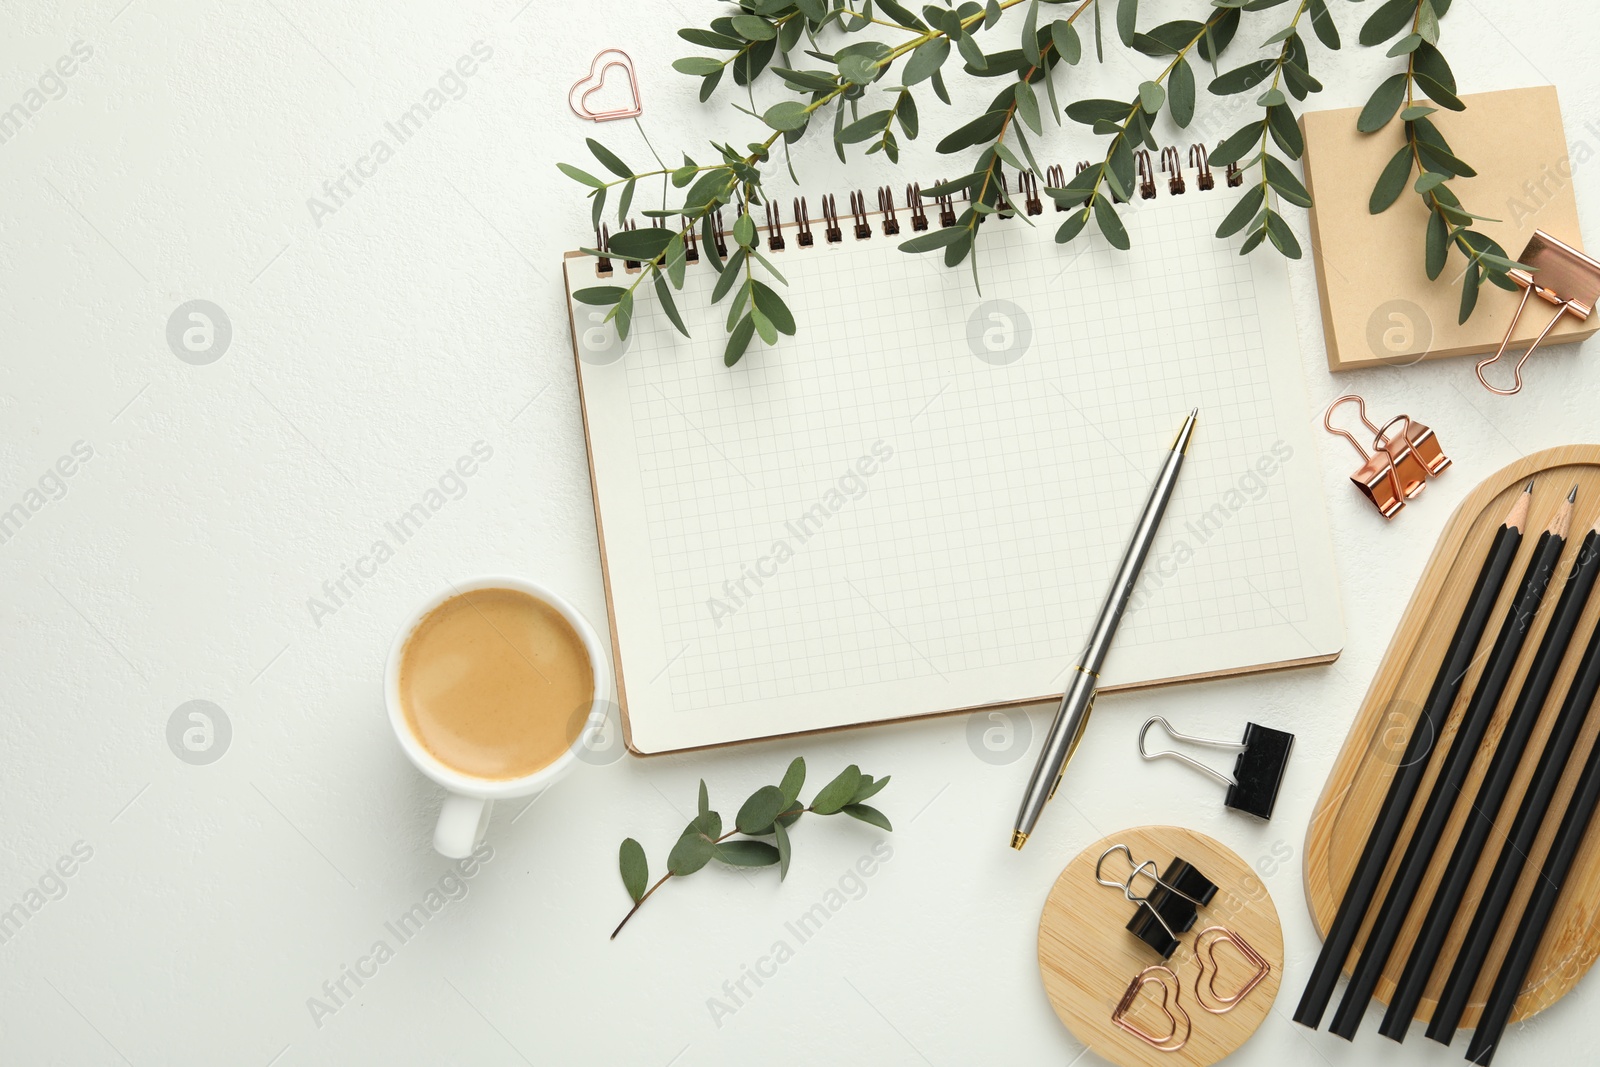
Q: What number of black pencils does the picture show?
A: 5